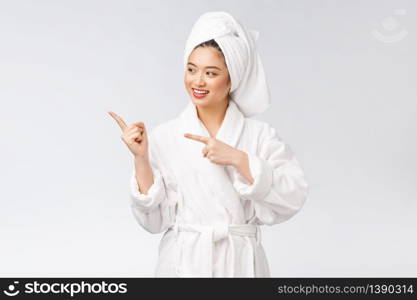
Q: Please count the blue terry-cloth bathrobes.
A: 0